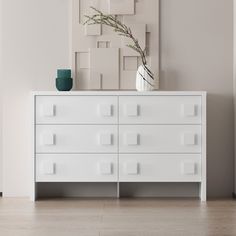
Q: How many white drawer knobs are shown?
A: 12